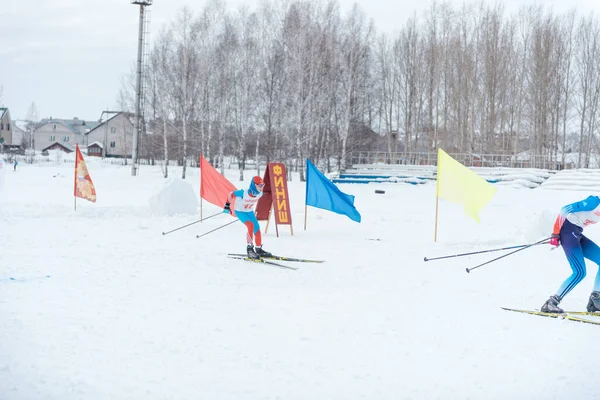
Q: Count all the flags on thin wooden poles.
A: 4